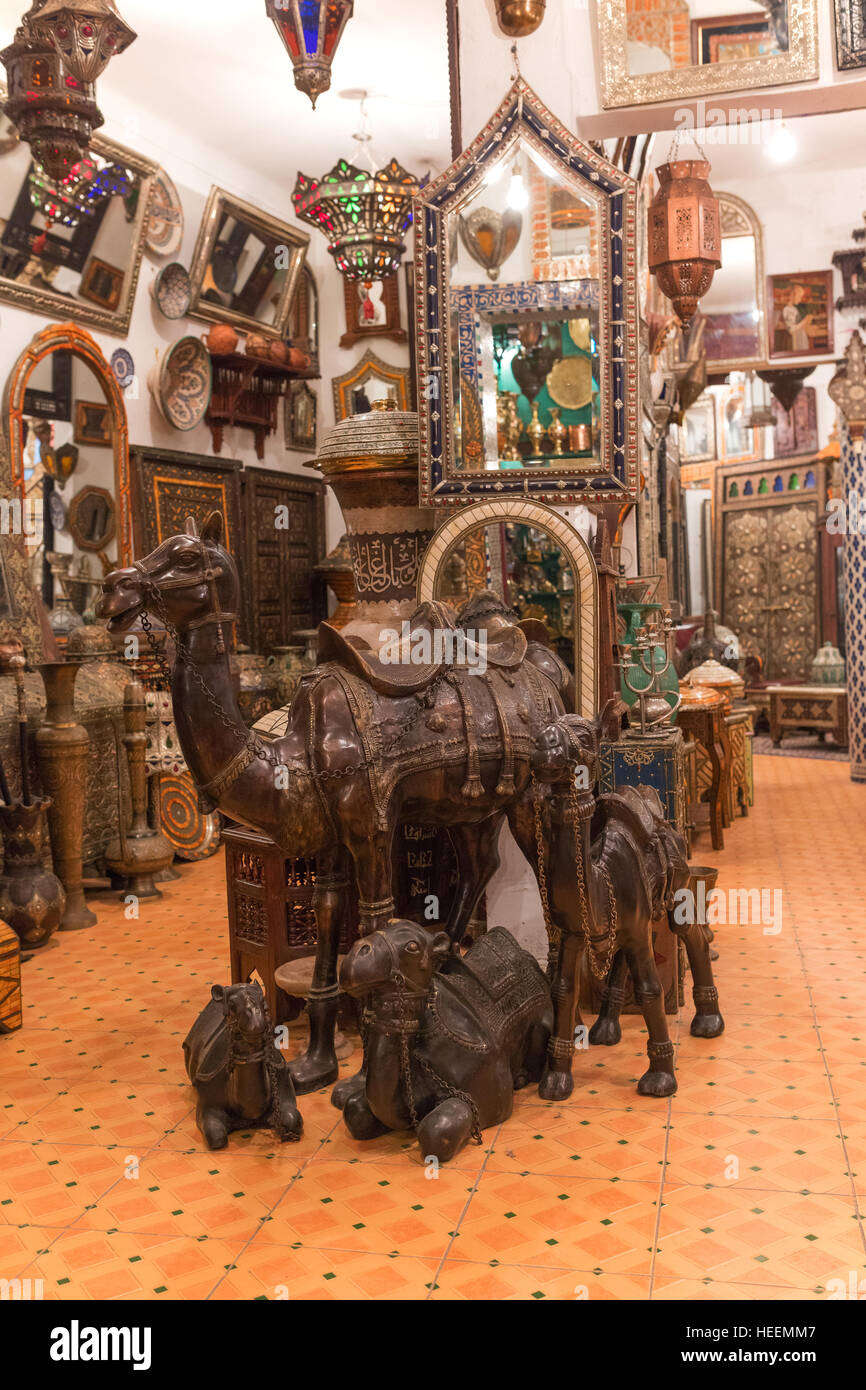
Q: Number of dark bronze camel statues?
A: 4